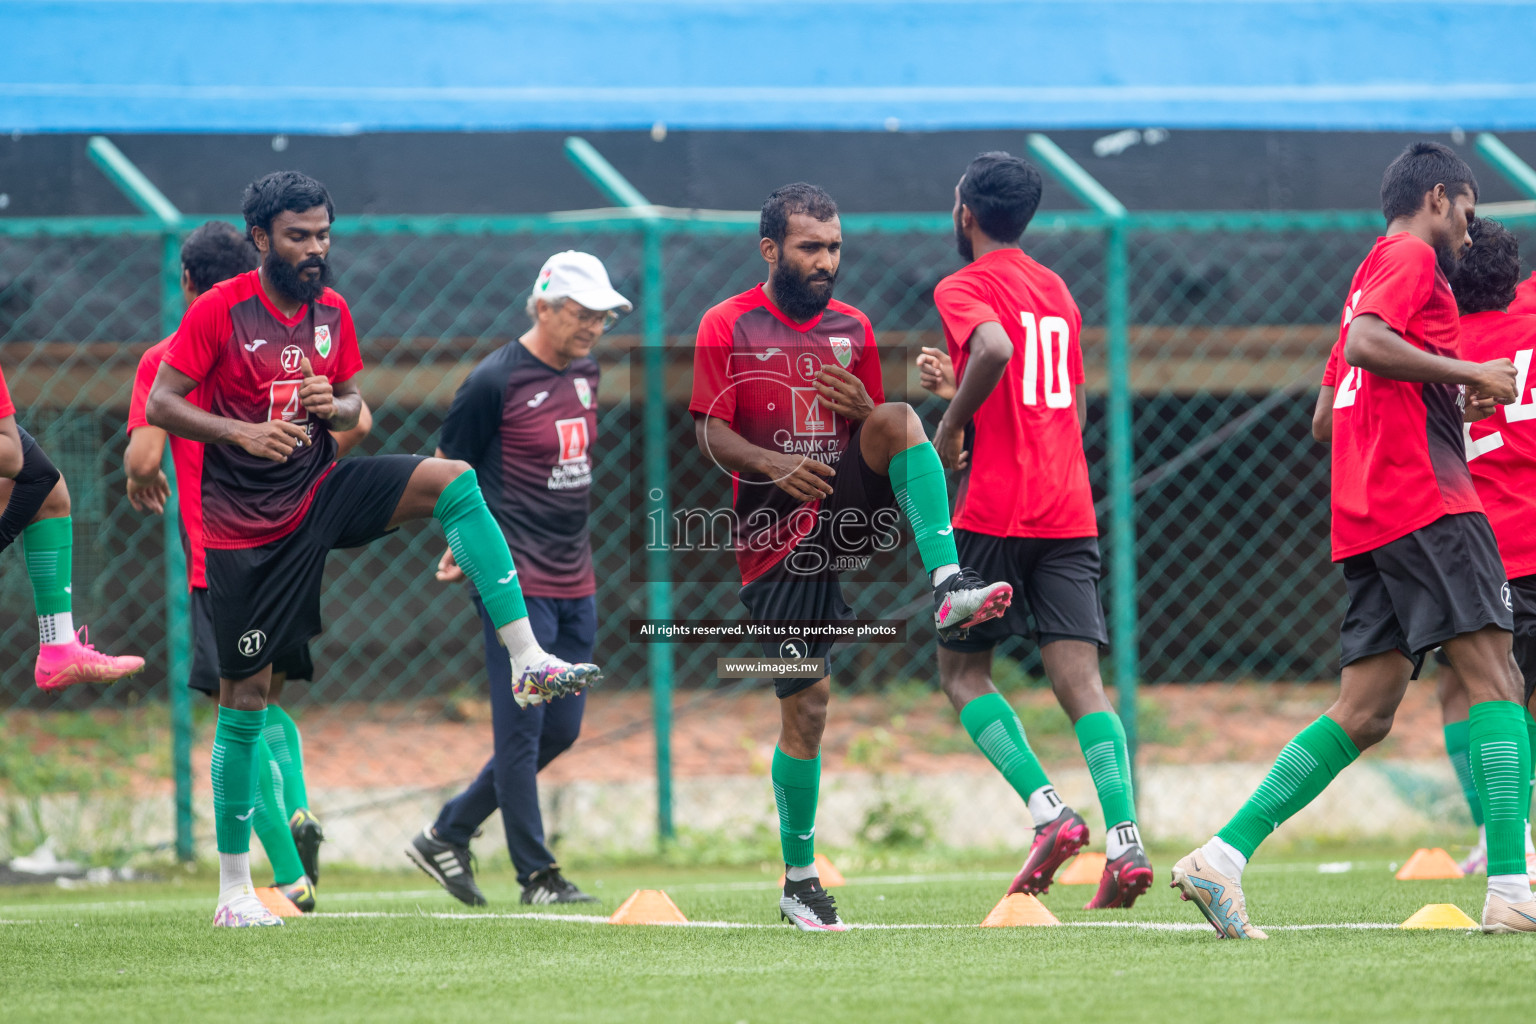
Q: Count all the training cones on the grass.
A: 7